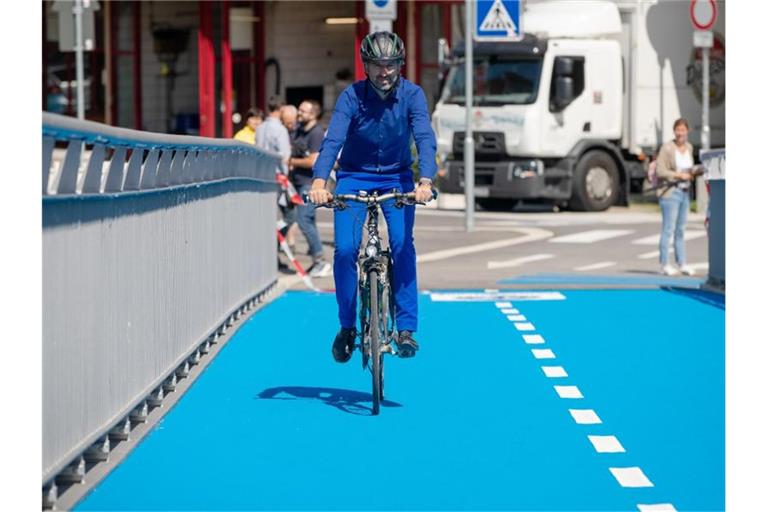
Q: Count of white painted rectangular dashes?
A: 12